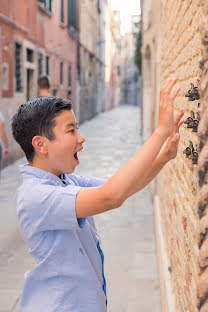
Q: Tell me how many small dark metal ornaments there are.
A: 3